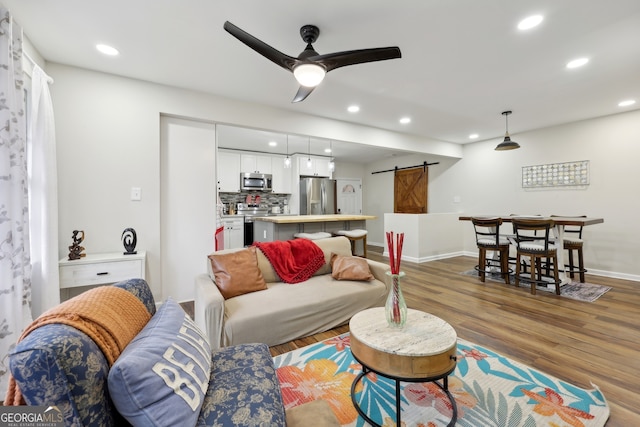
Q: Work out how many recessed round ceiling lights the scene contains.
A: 9